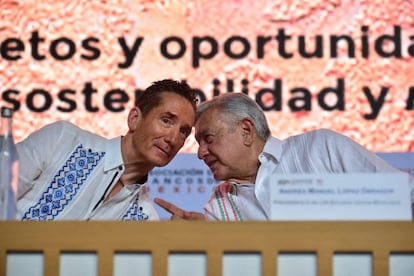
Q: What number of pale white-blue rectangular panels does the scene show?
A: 8